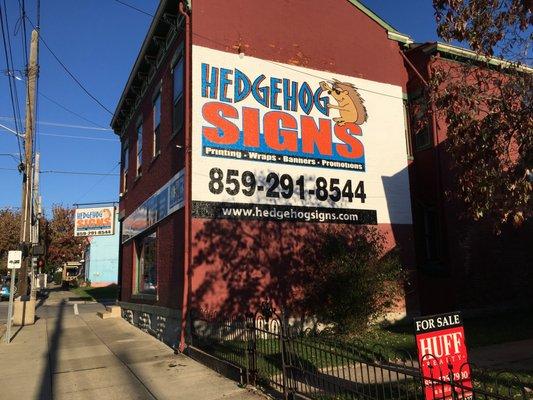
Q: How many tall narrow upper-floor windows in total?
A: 4